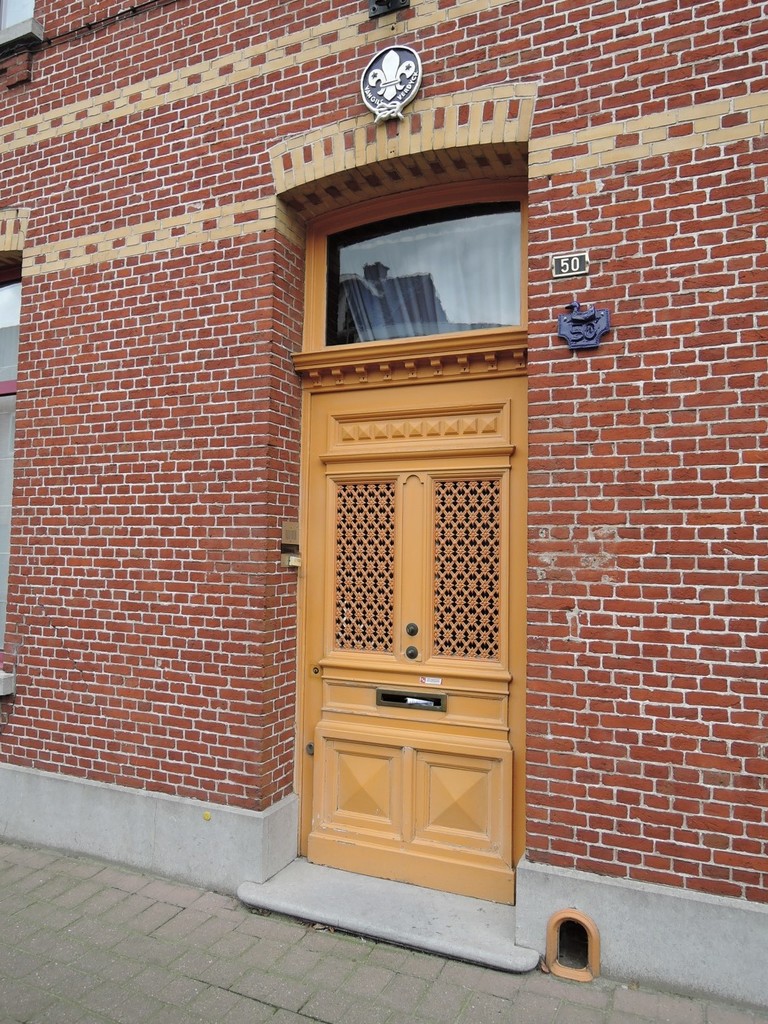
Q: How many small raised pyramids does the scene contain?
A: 9